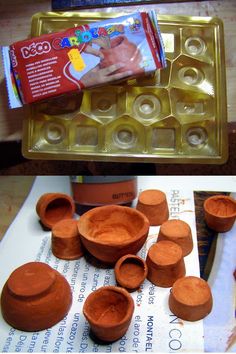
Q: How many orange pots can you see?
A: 11